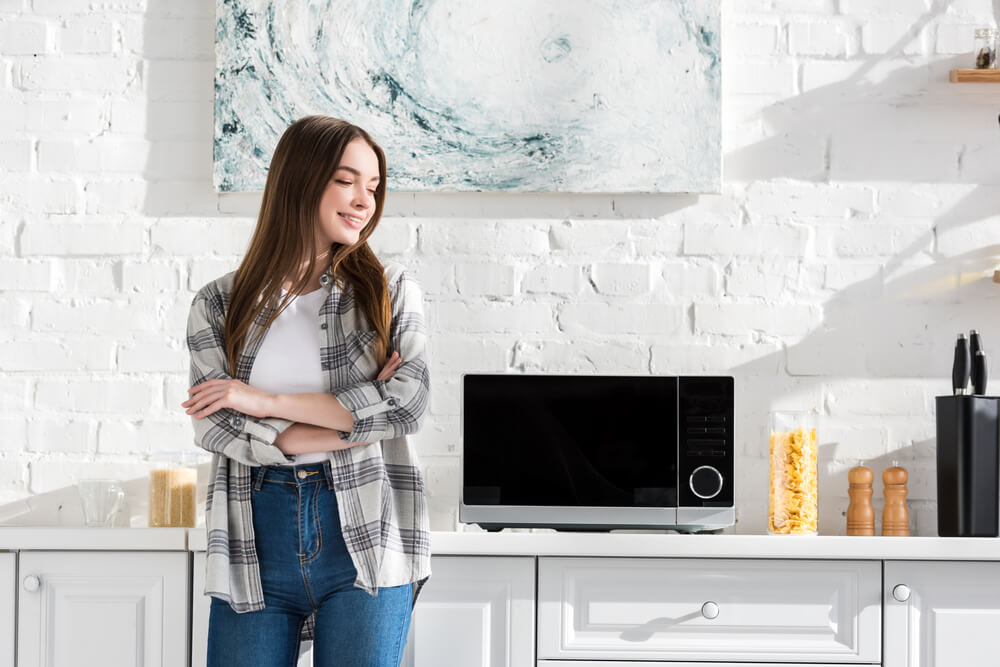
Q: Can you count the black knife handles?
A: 3